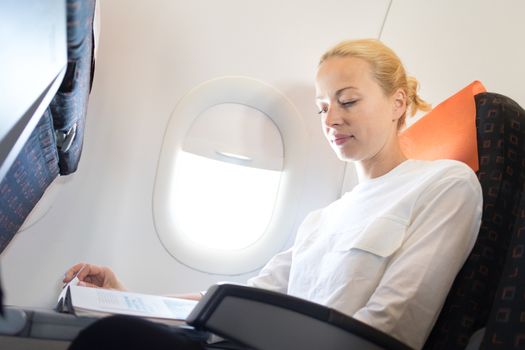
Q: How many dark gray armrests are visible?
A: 1